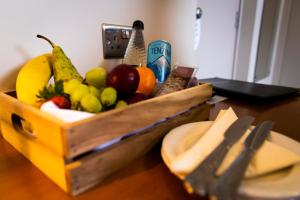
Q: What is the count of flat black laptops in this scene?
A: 1